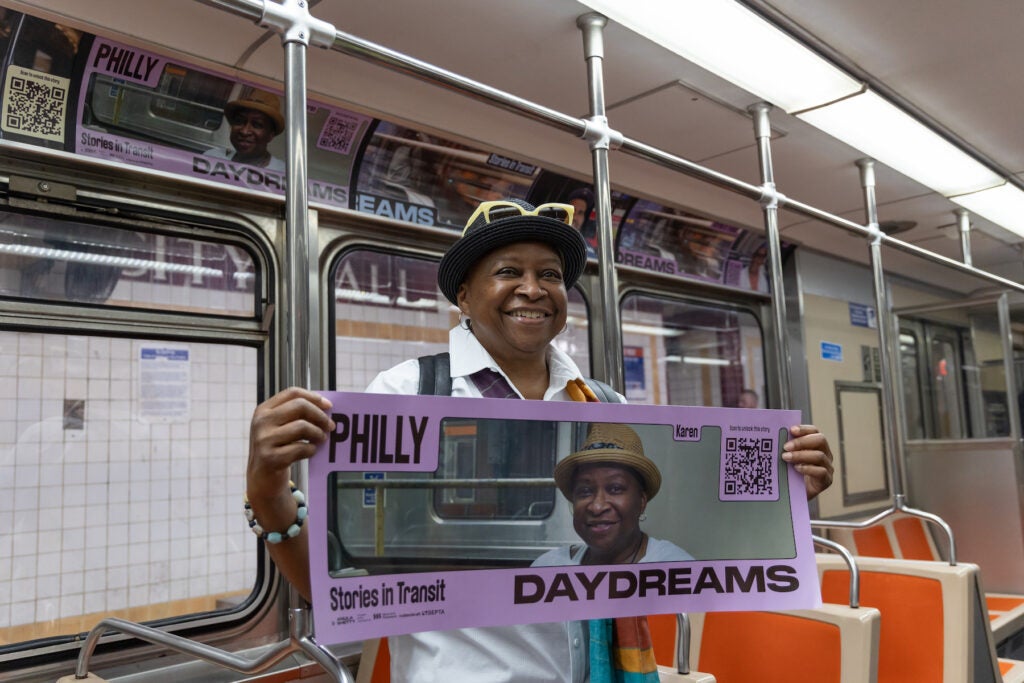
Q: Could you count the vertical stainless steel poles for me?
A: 5